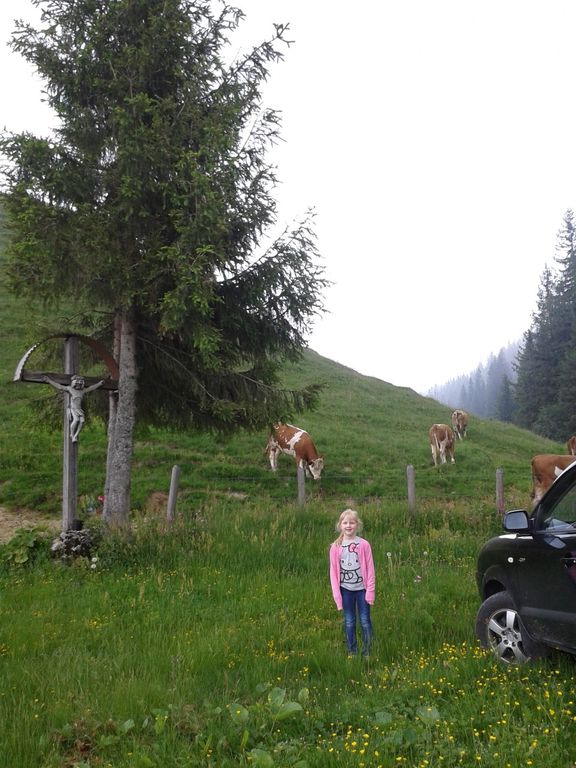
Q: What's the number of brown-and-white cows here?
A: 5